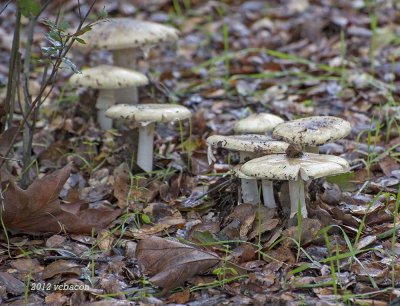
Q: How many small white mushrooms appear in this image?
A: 7